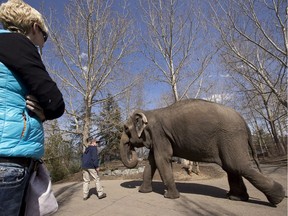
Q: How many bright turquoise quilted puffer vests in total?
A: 1